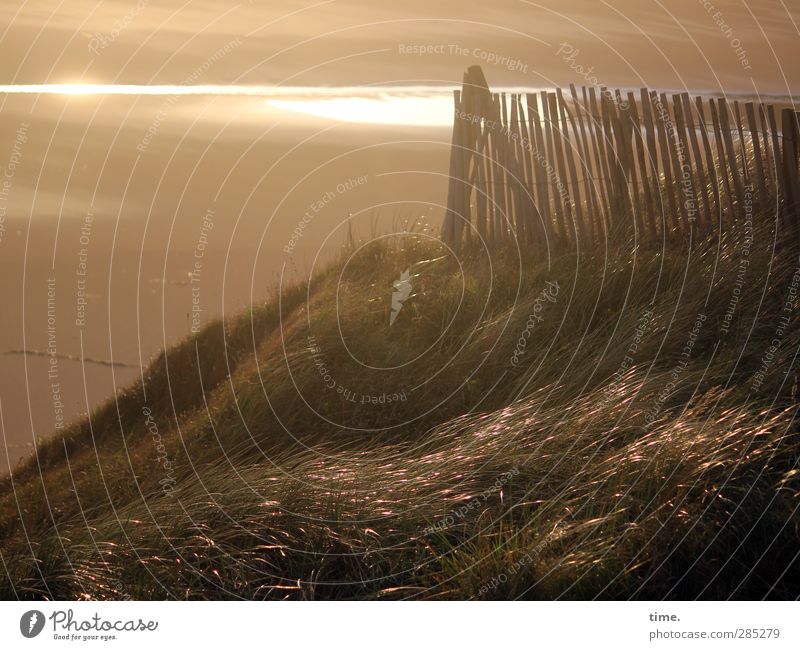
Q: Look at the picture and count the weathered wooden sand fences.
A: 1